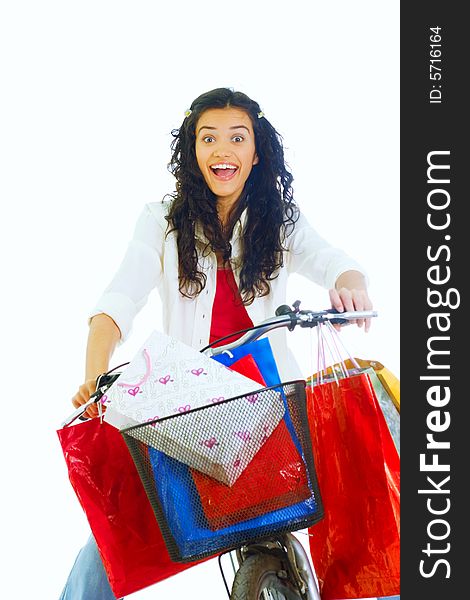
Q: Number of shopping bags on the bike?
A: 7